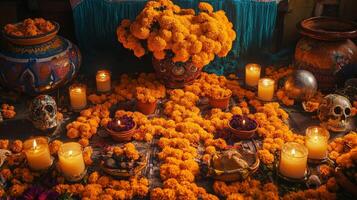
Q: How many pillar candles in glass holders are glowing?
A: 8